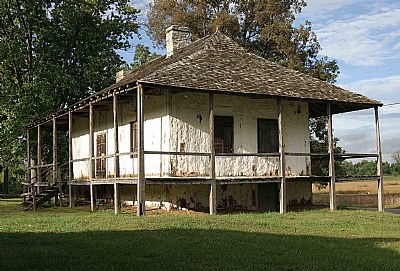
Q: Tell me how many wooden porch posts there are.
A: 11